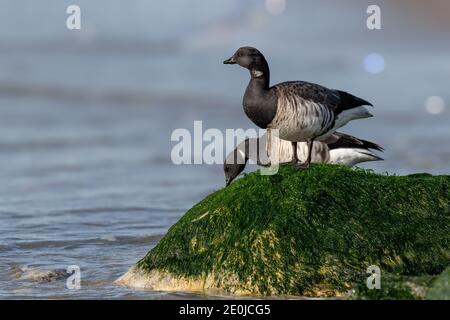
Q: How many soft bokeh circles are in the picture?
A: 3